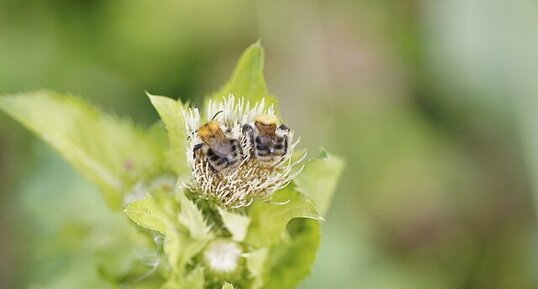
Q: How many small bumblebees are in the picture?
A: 2